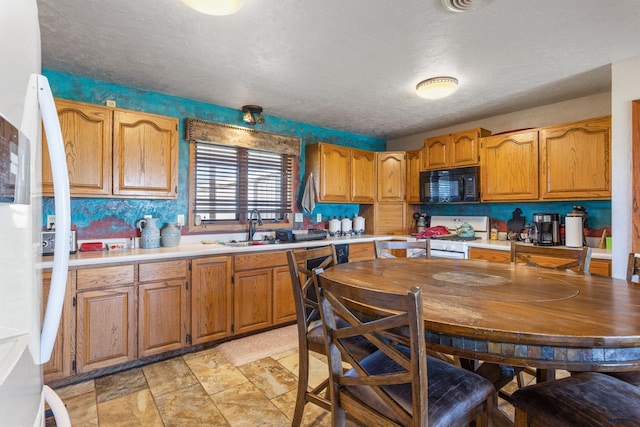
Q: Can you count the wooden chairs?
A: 6